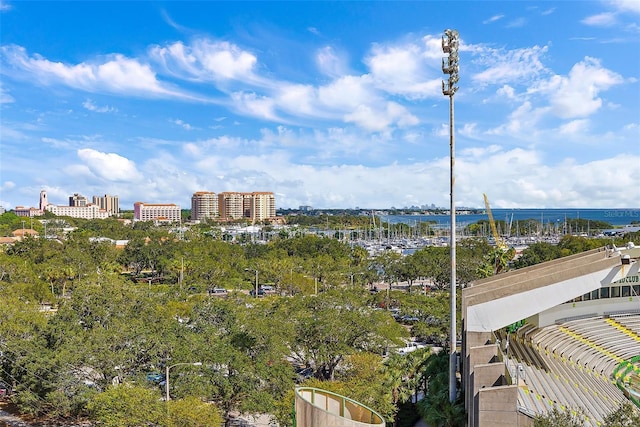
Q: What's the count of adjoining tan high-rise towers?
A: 3